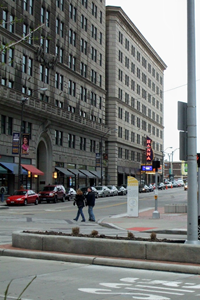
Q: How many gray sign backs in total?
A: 2